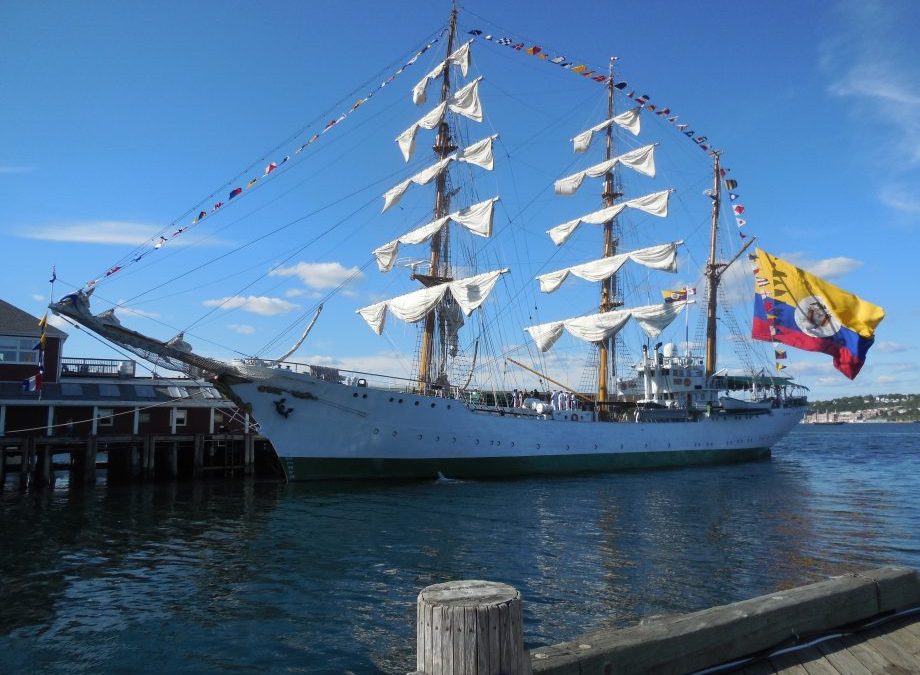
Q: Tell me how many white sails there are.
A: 10